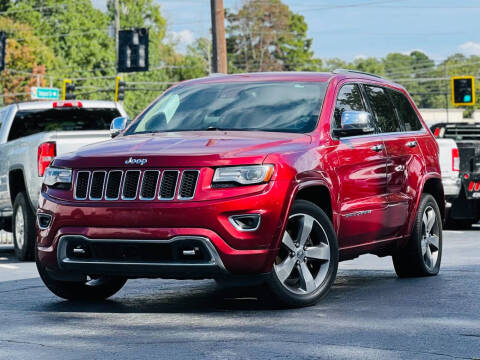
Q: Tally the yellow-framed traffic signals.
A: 3